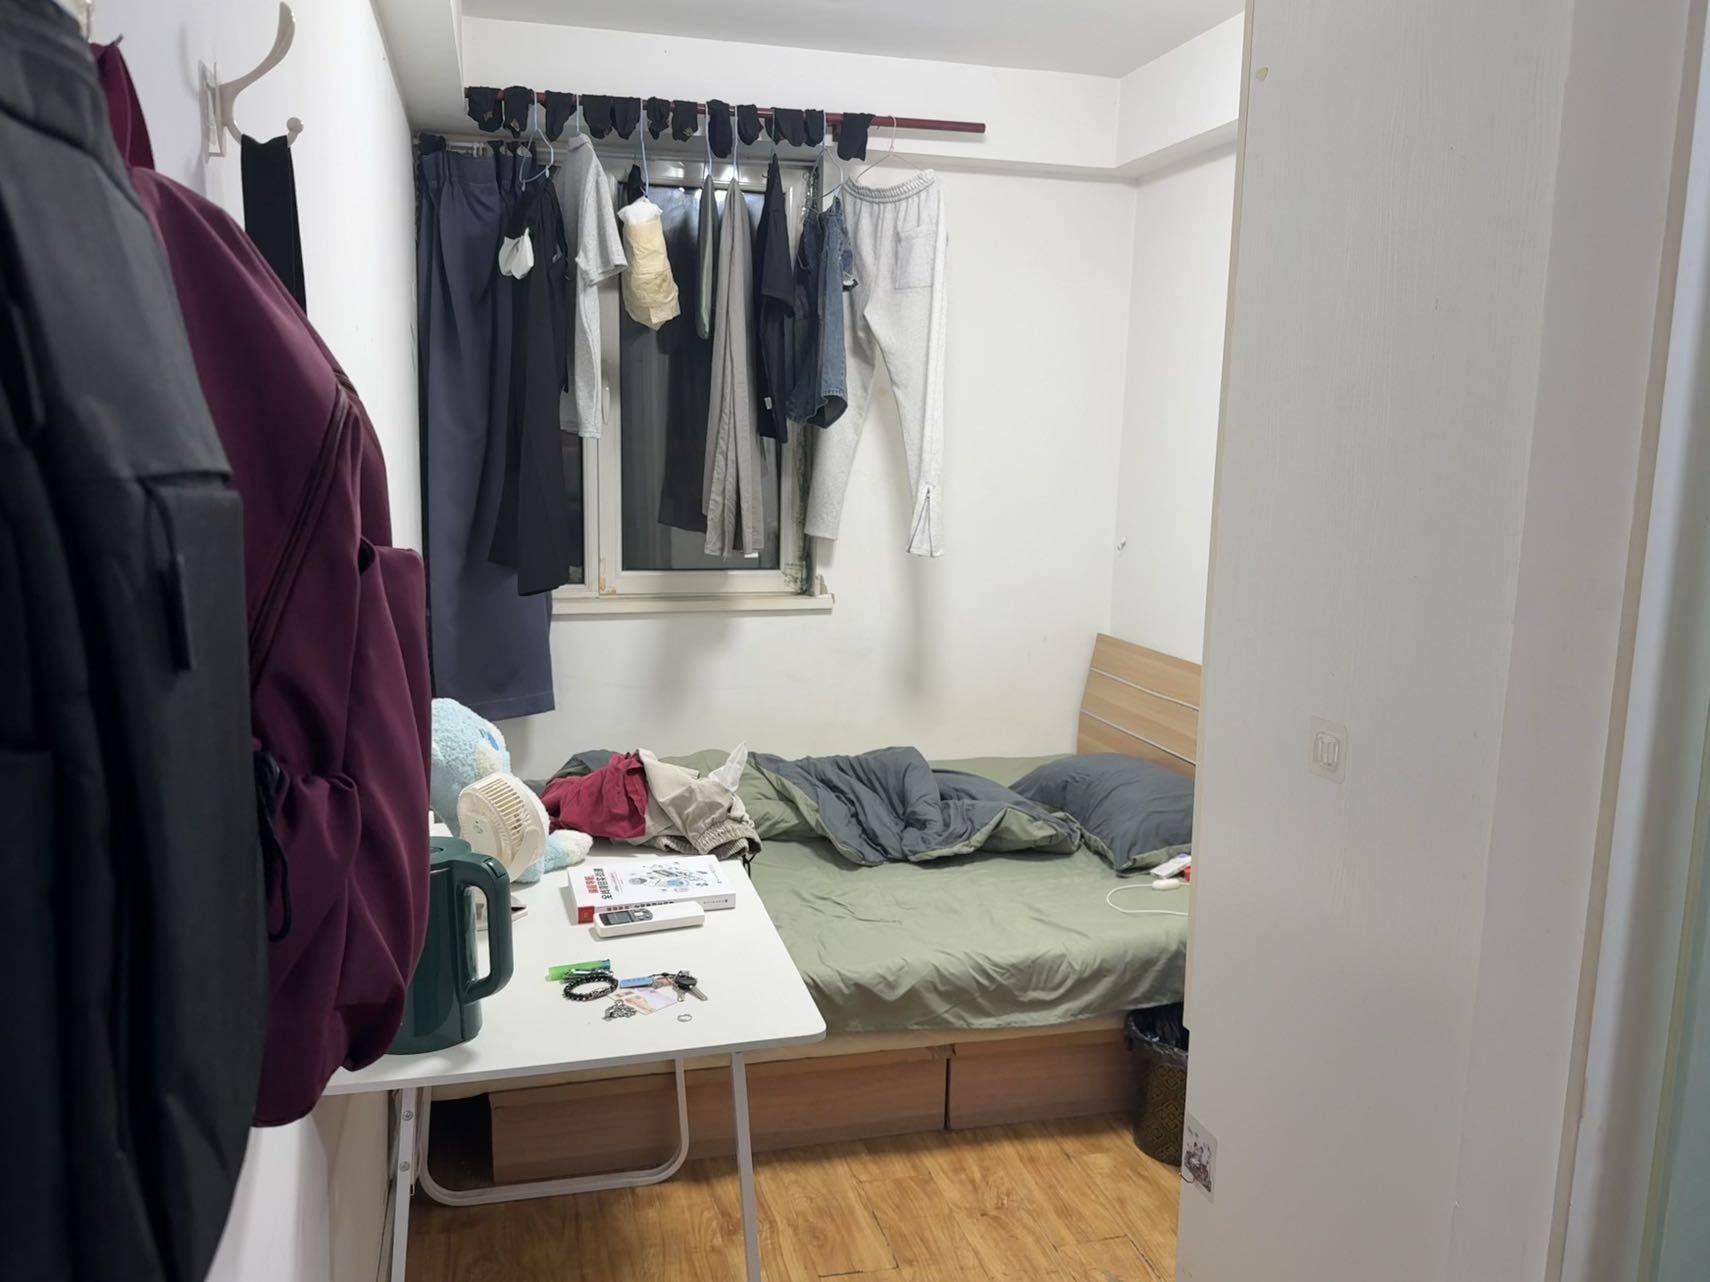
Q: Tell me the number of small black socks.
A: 12